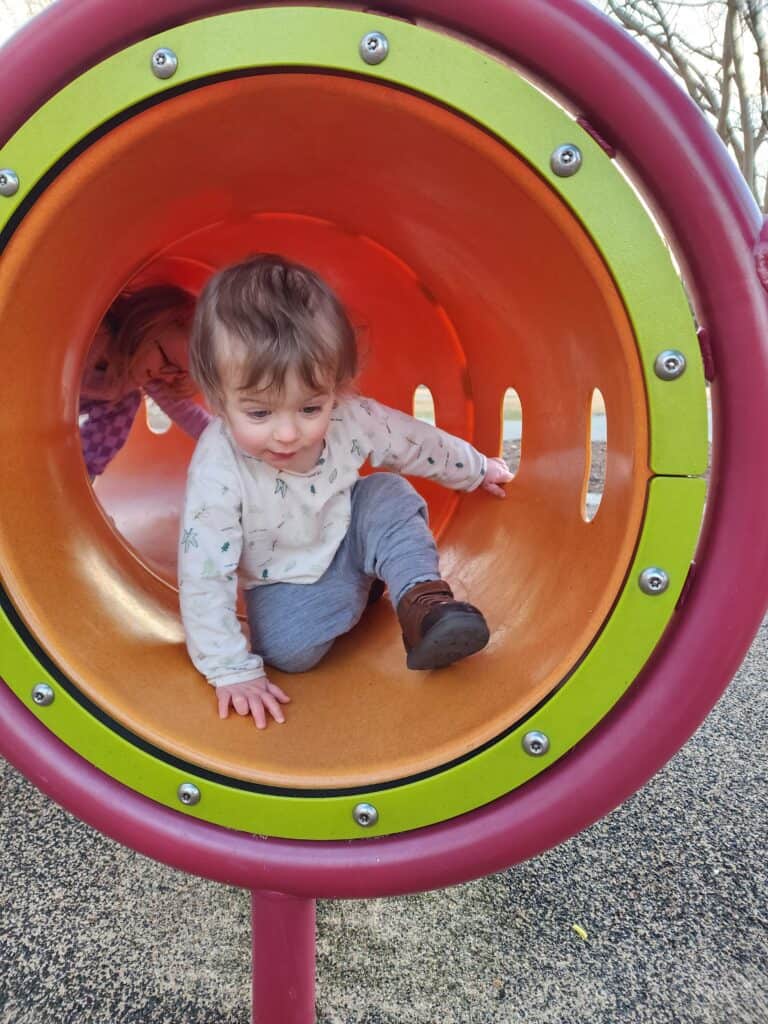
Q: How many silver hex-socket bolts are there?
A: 10